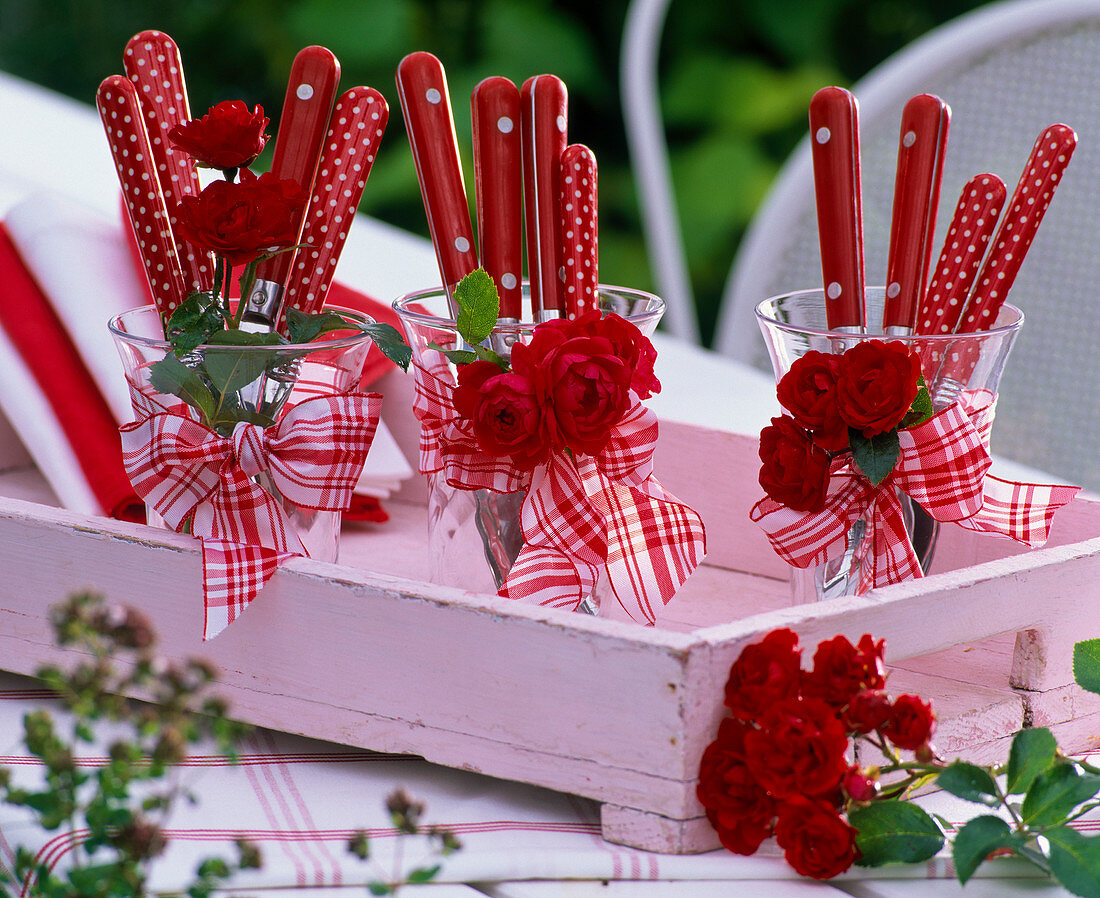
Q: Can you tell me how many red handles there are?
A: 12